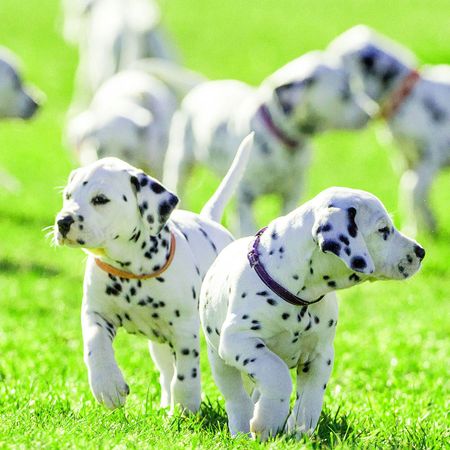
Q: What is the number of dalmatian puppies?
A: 7